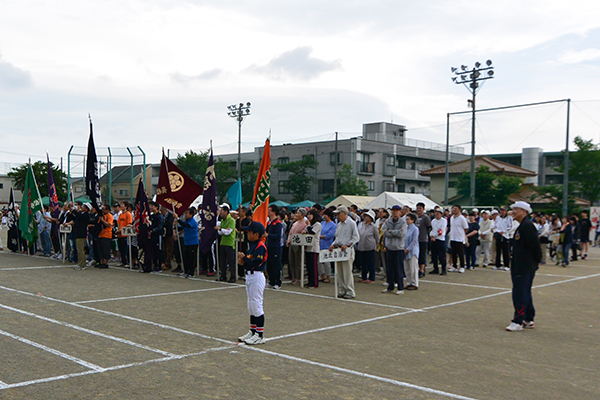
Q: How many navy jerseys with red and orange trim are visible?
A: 1